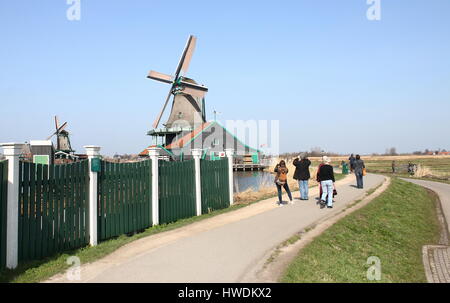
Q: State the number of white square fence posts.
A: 5